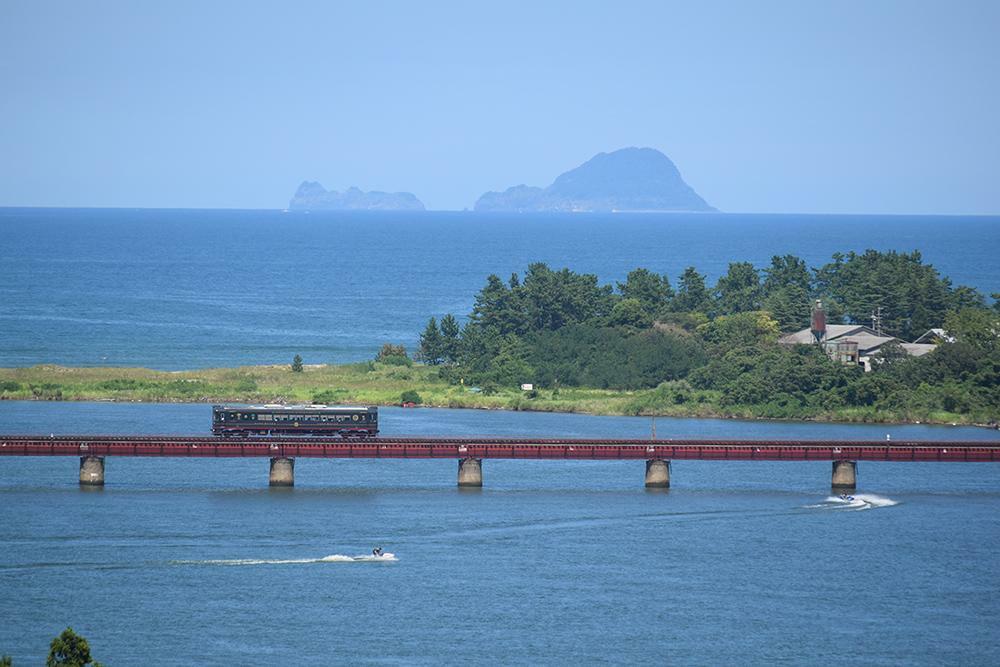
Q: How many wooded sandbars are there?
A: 1